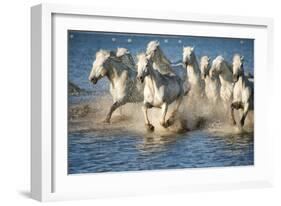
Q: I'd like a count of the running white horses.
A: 8